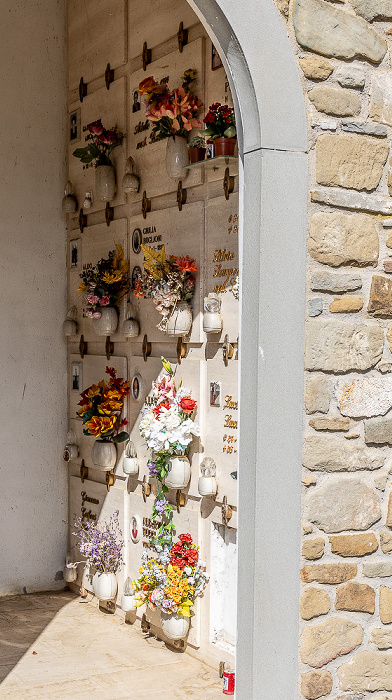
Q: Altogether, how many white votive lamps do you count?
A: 10